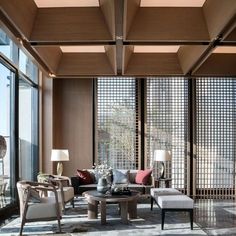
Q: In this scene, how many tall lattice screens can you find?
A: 3